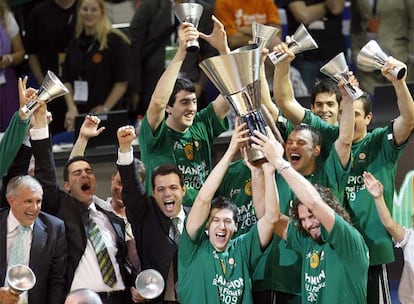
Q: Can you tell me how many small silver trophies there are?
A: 8